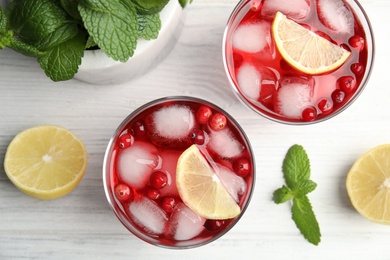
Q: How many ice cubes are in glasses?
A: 11